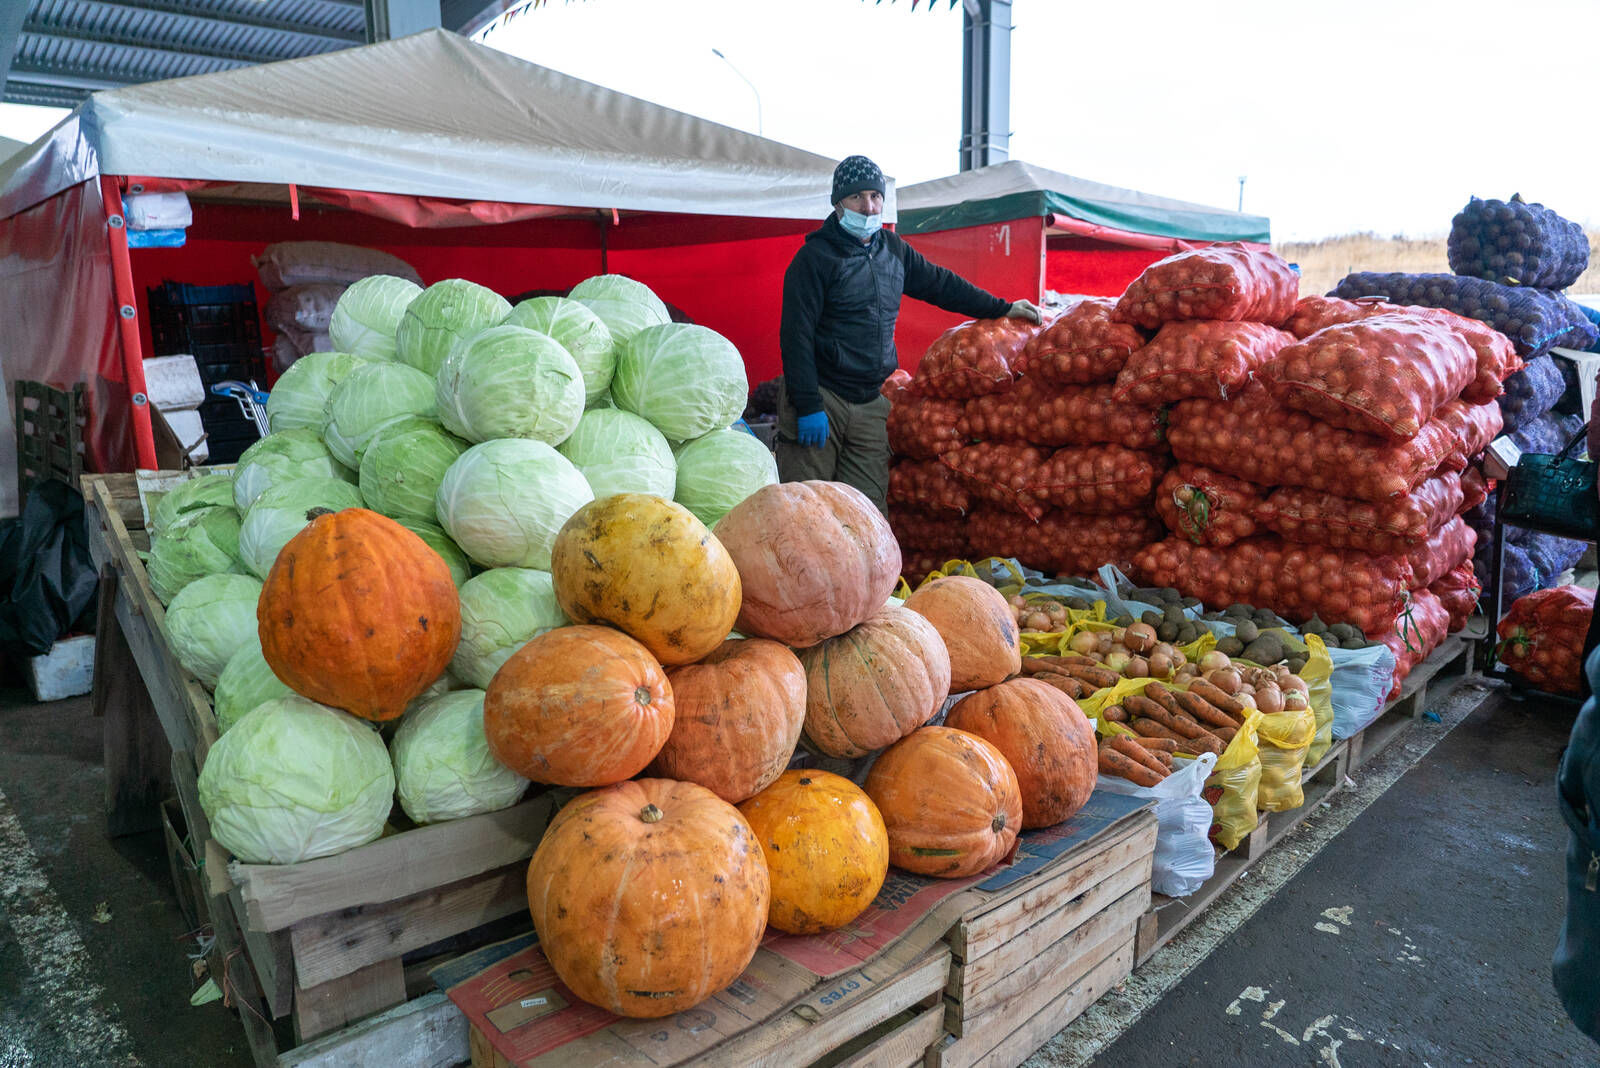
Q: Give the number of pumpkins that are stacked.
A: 11